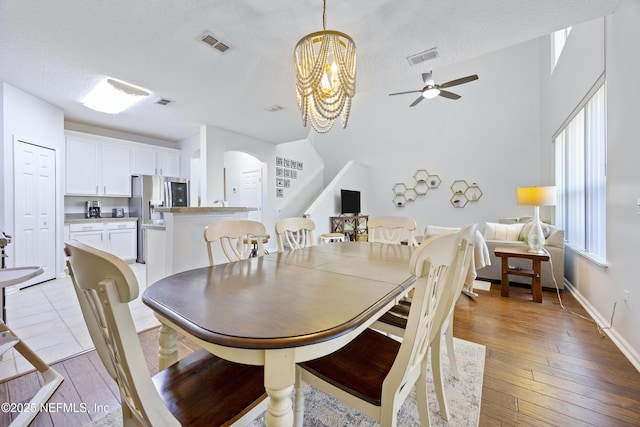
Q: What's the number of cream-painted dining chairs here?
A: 6